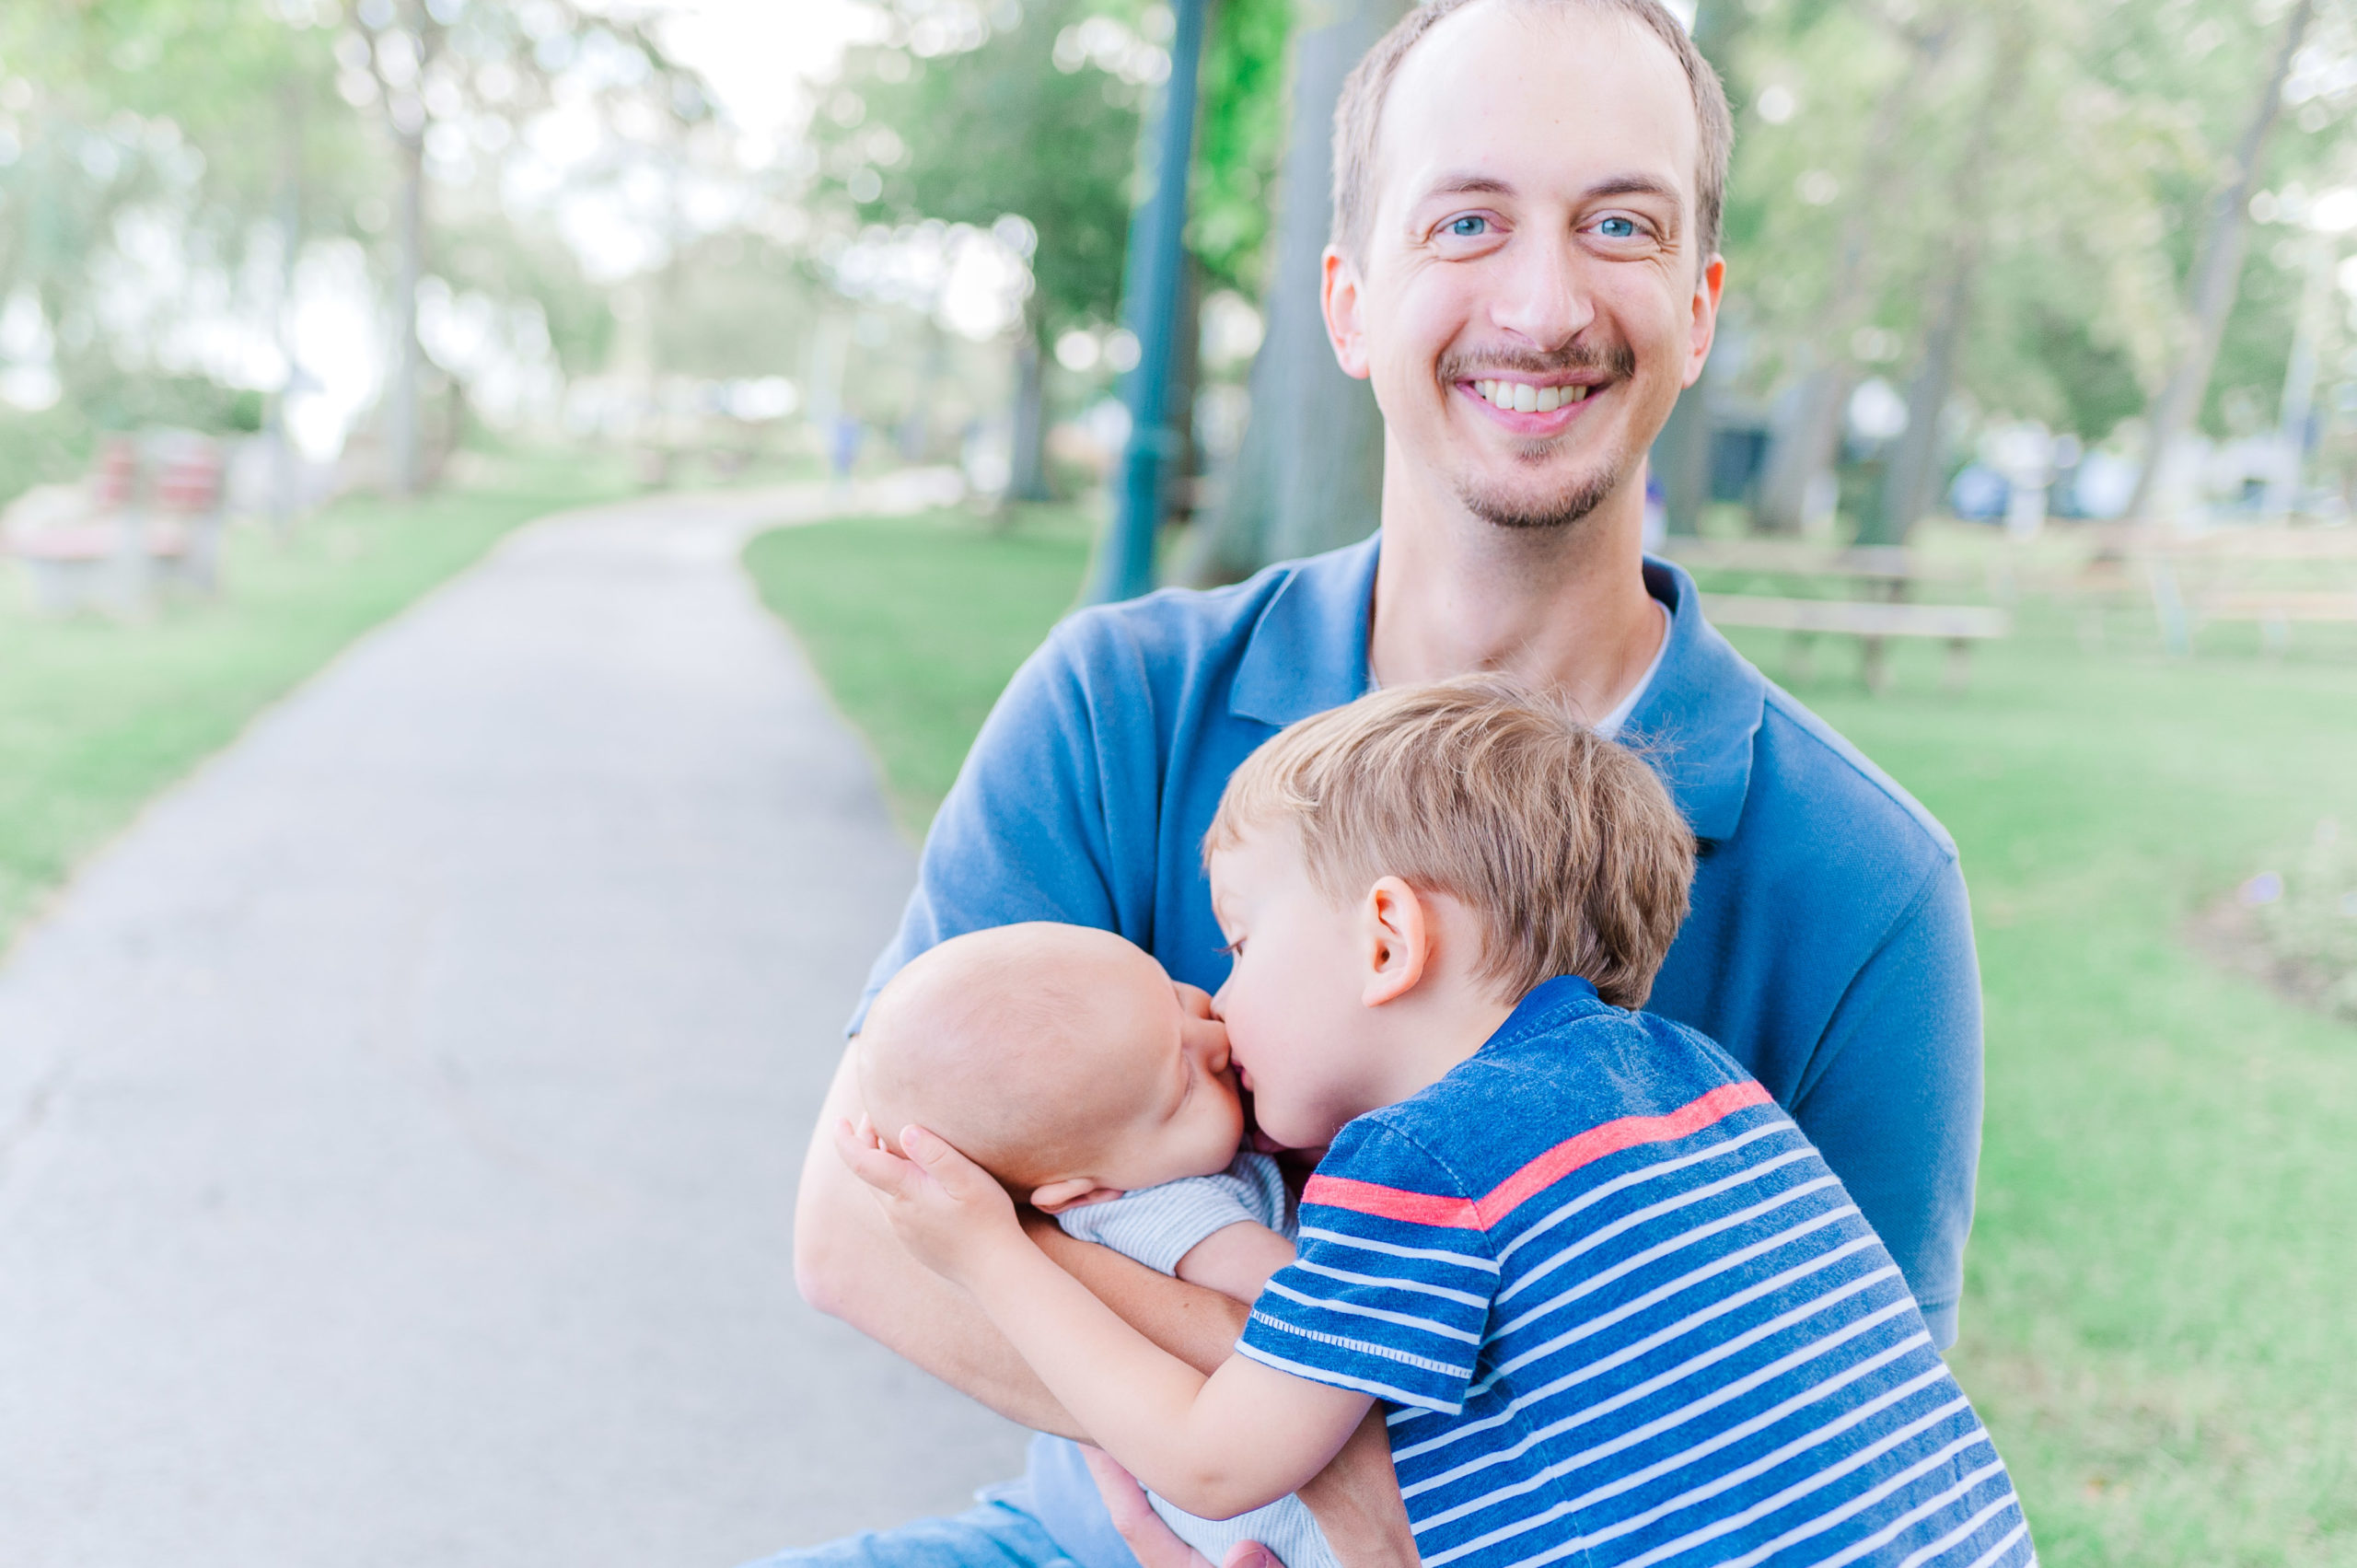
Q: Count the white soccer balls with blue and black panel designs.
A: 0